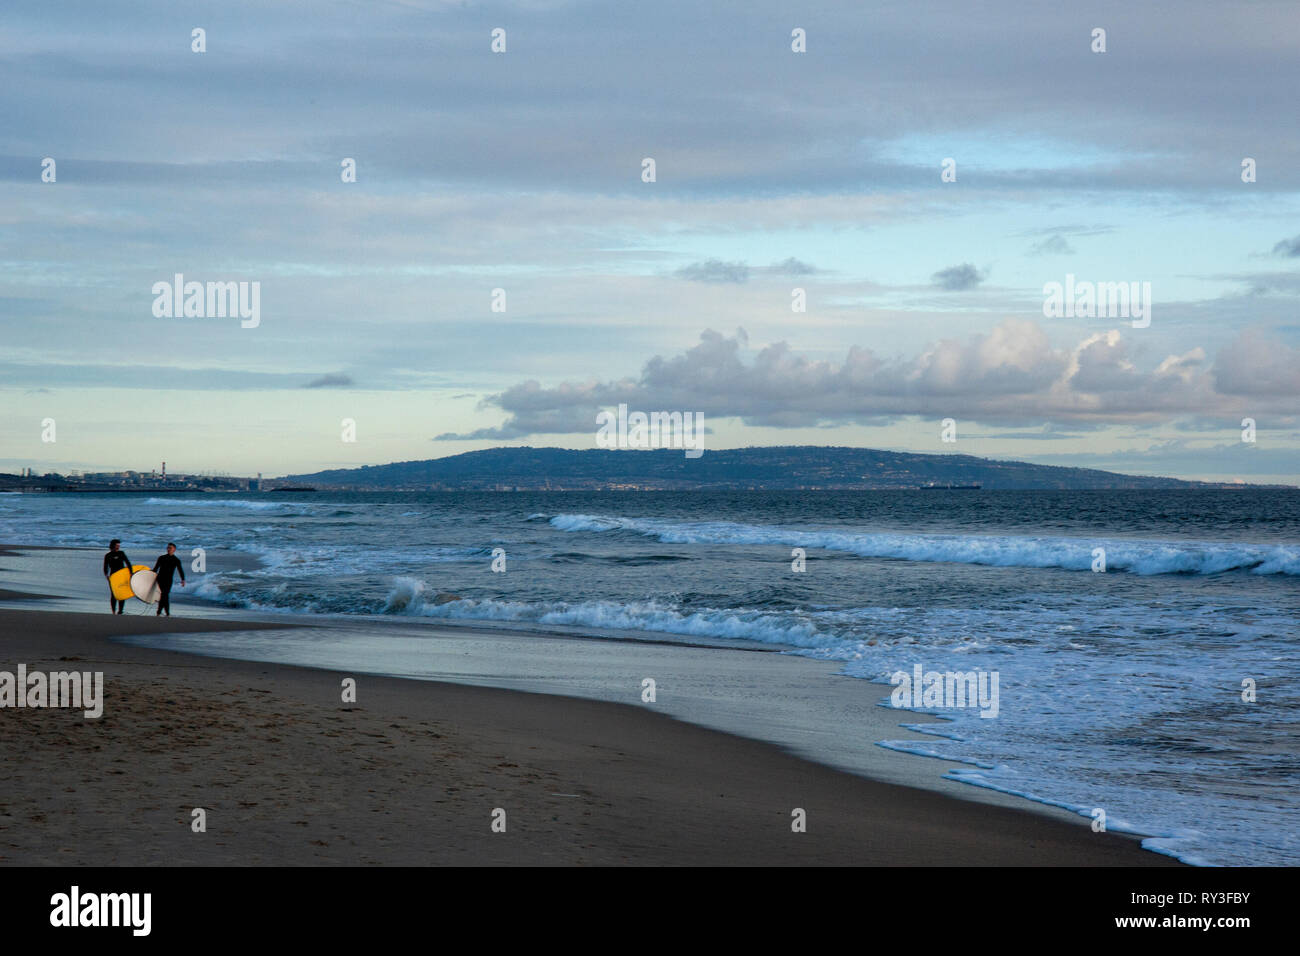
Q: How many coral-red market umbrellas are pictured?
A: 0